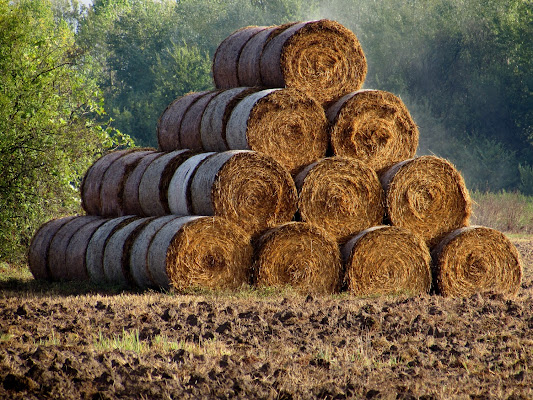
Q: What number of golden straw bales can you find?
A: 10